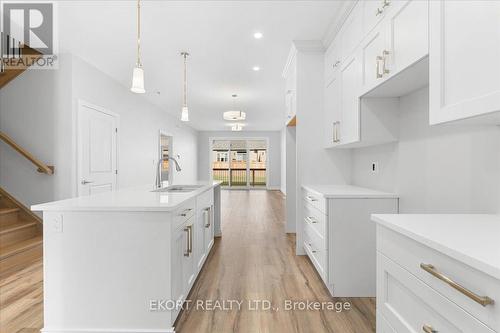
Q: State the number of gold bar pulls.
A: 14